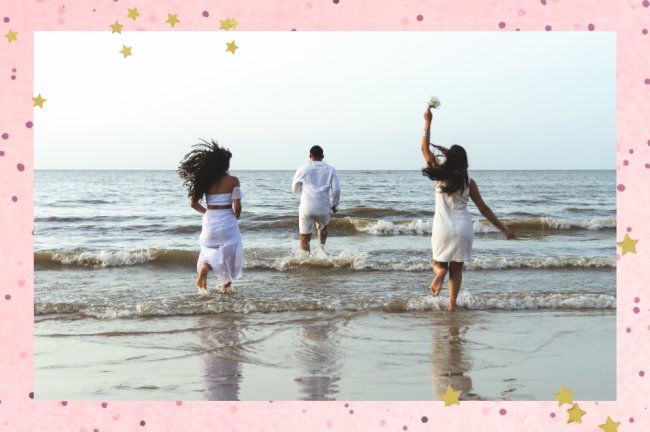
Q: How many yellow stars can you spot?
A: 14